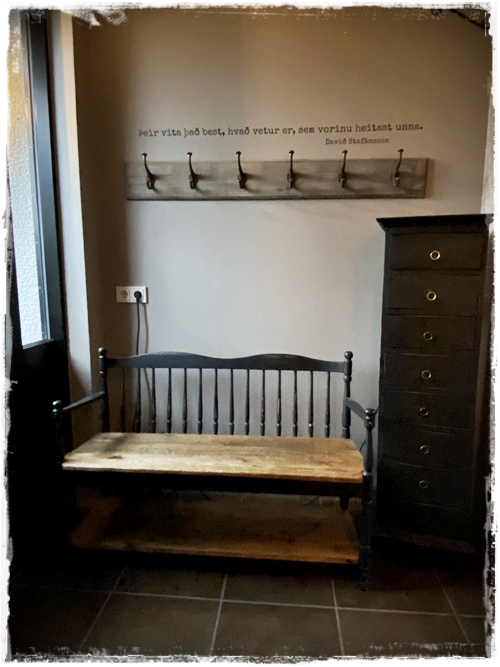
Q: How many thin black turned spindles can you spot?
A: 14